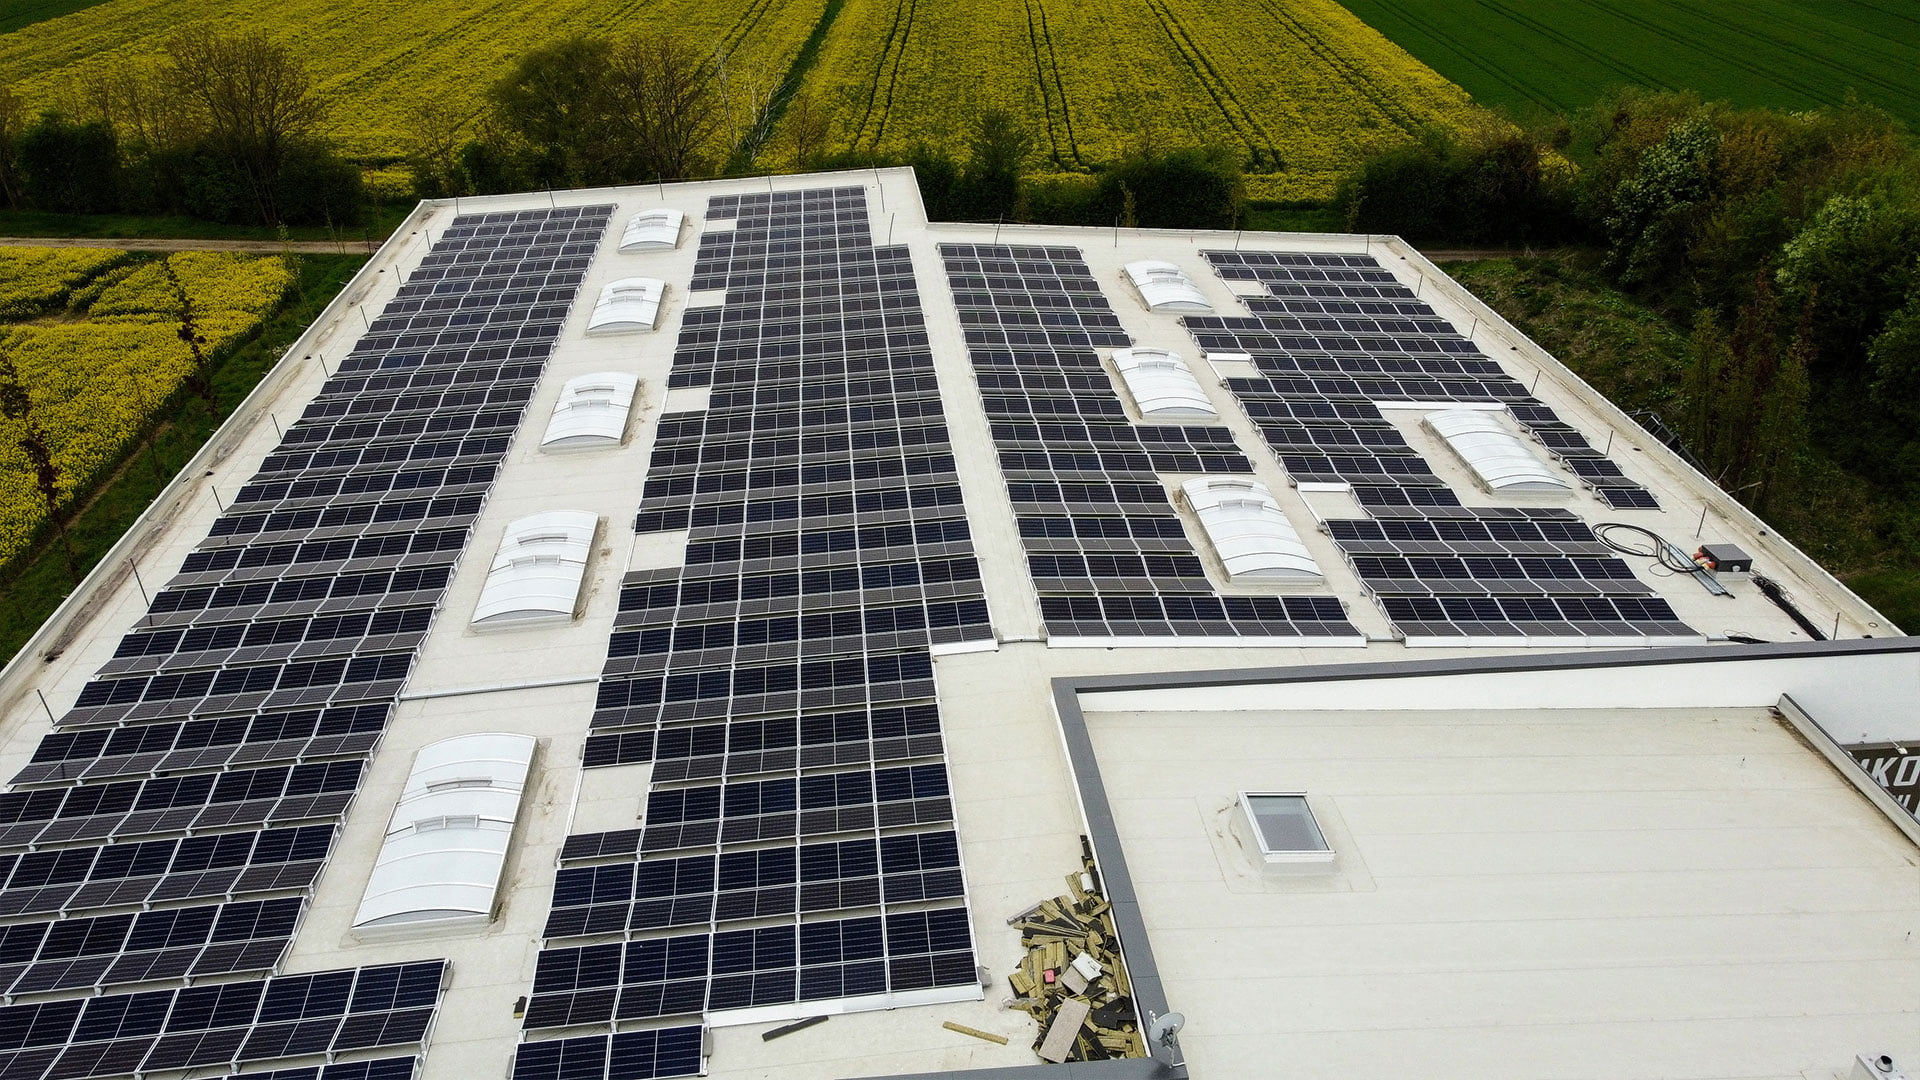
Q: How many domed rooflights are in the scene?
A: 9